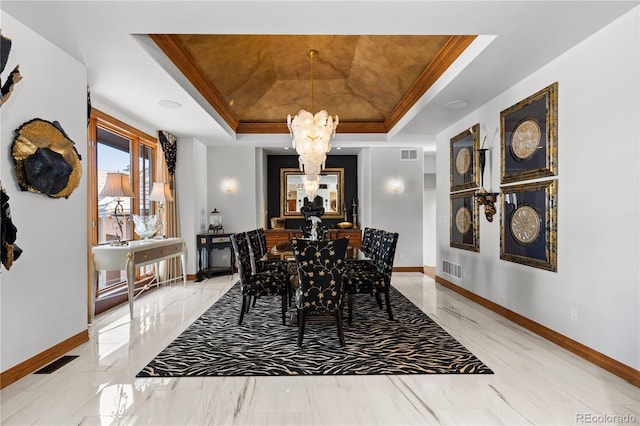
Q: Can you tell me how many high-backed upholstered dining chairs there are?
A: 8